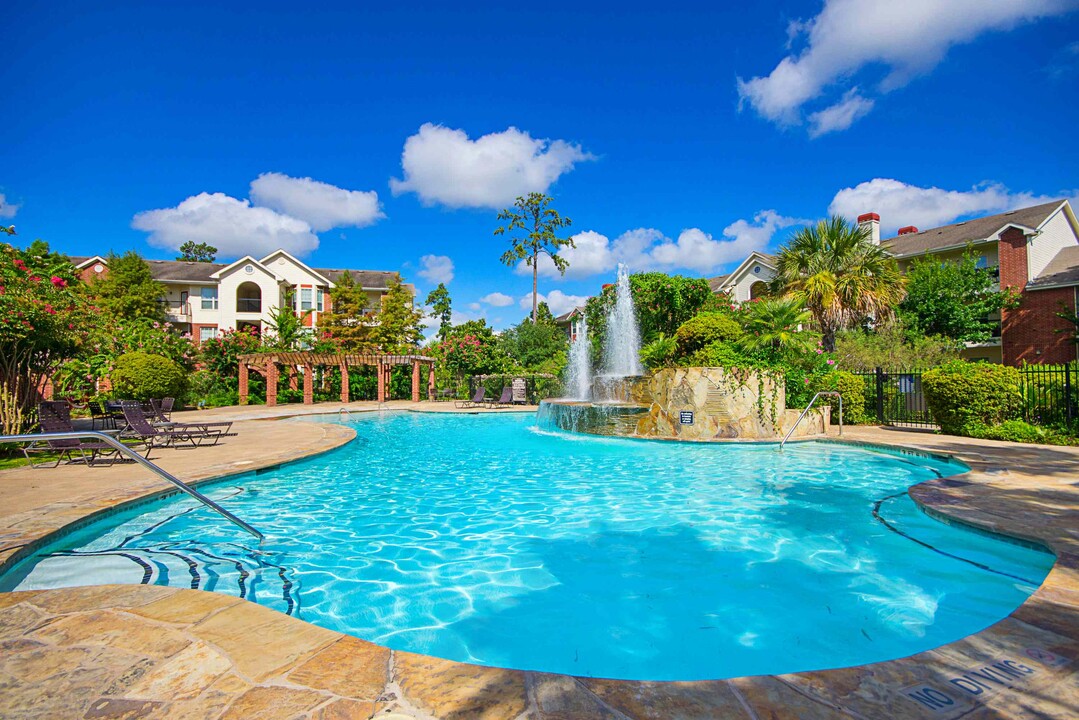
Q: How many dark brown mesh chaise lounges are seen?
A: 5